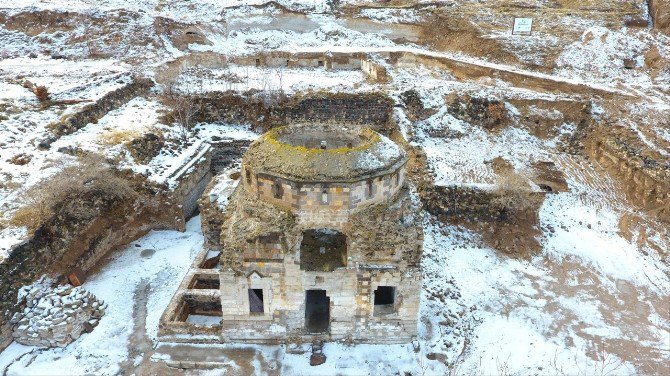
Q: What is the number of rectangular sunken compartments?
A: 3